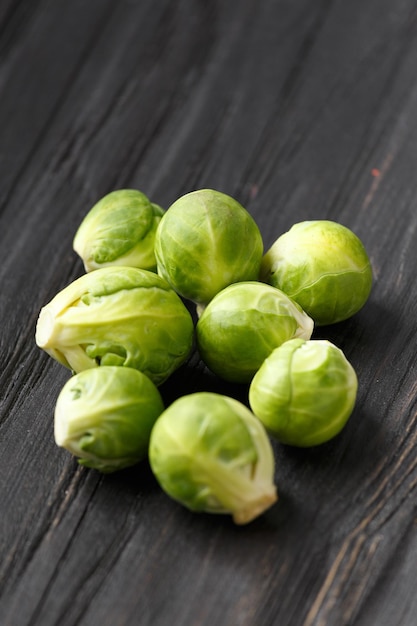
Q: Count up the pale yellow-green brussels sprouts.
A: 8